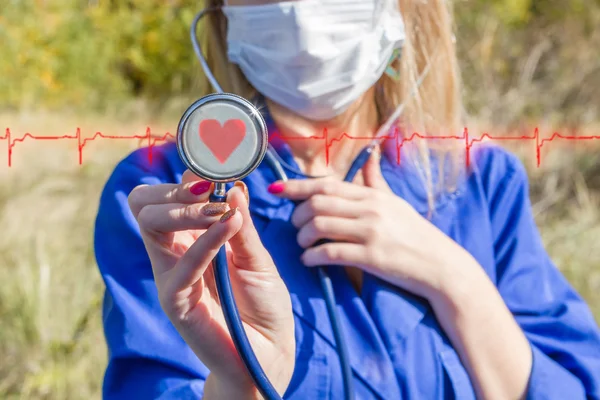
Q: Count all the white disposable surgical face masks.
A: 1